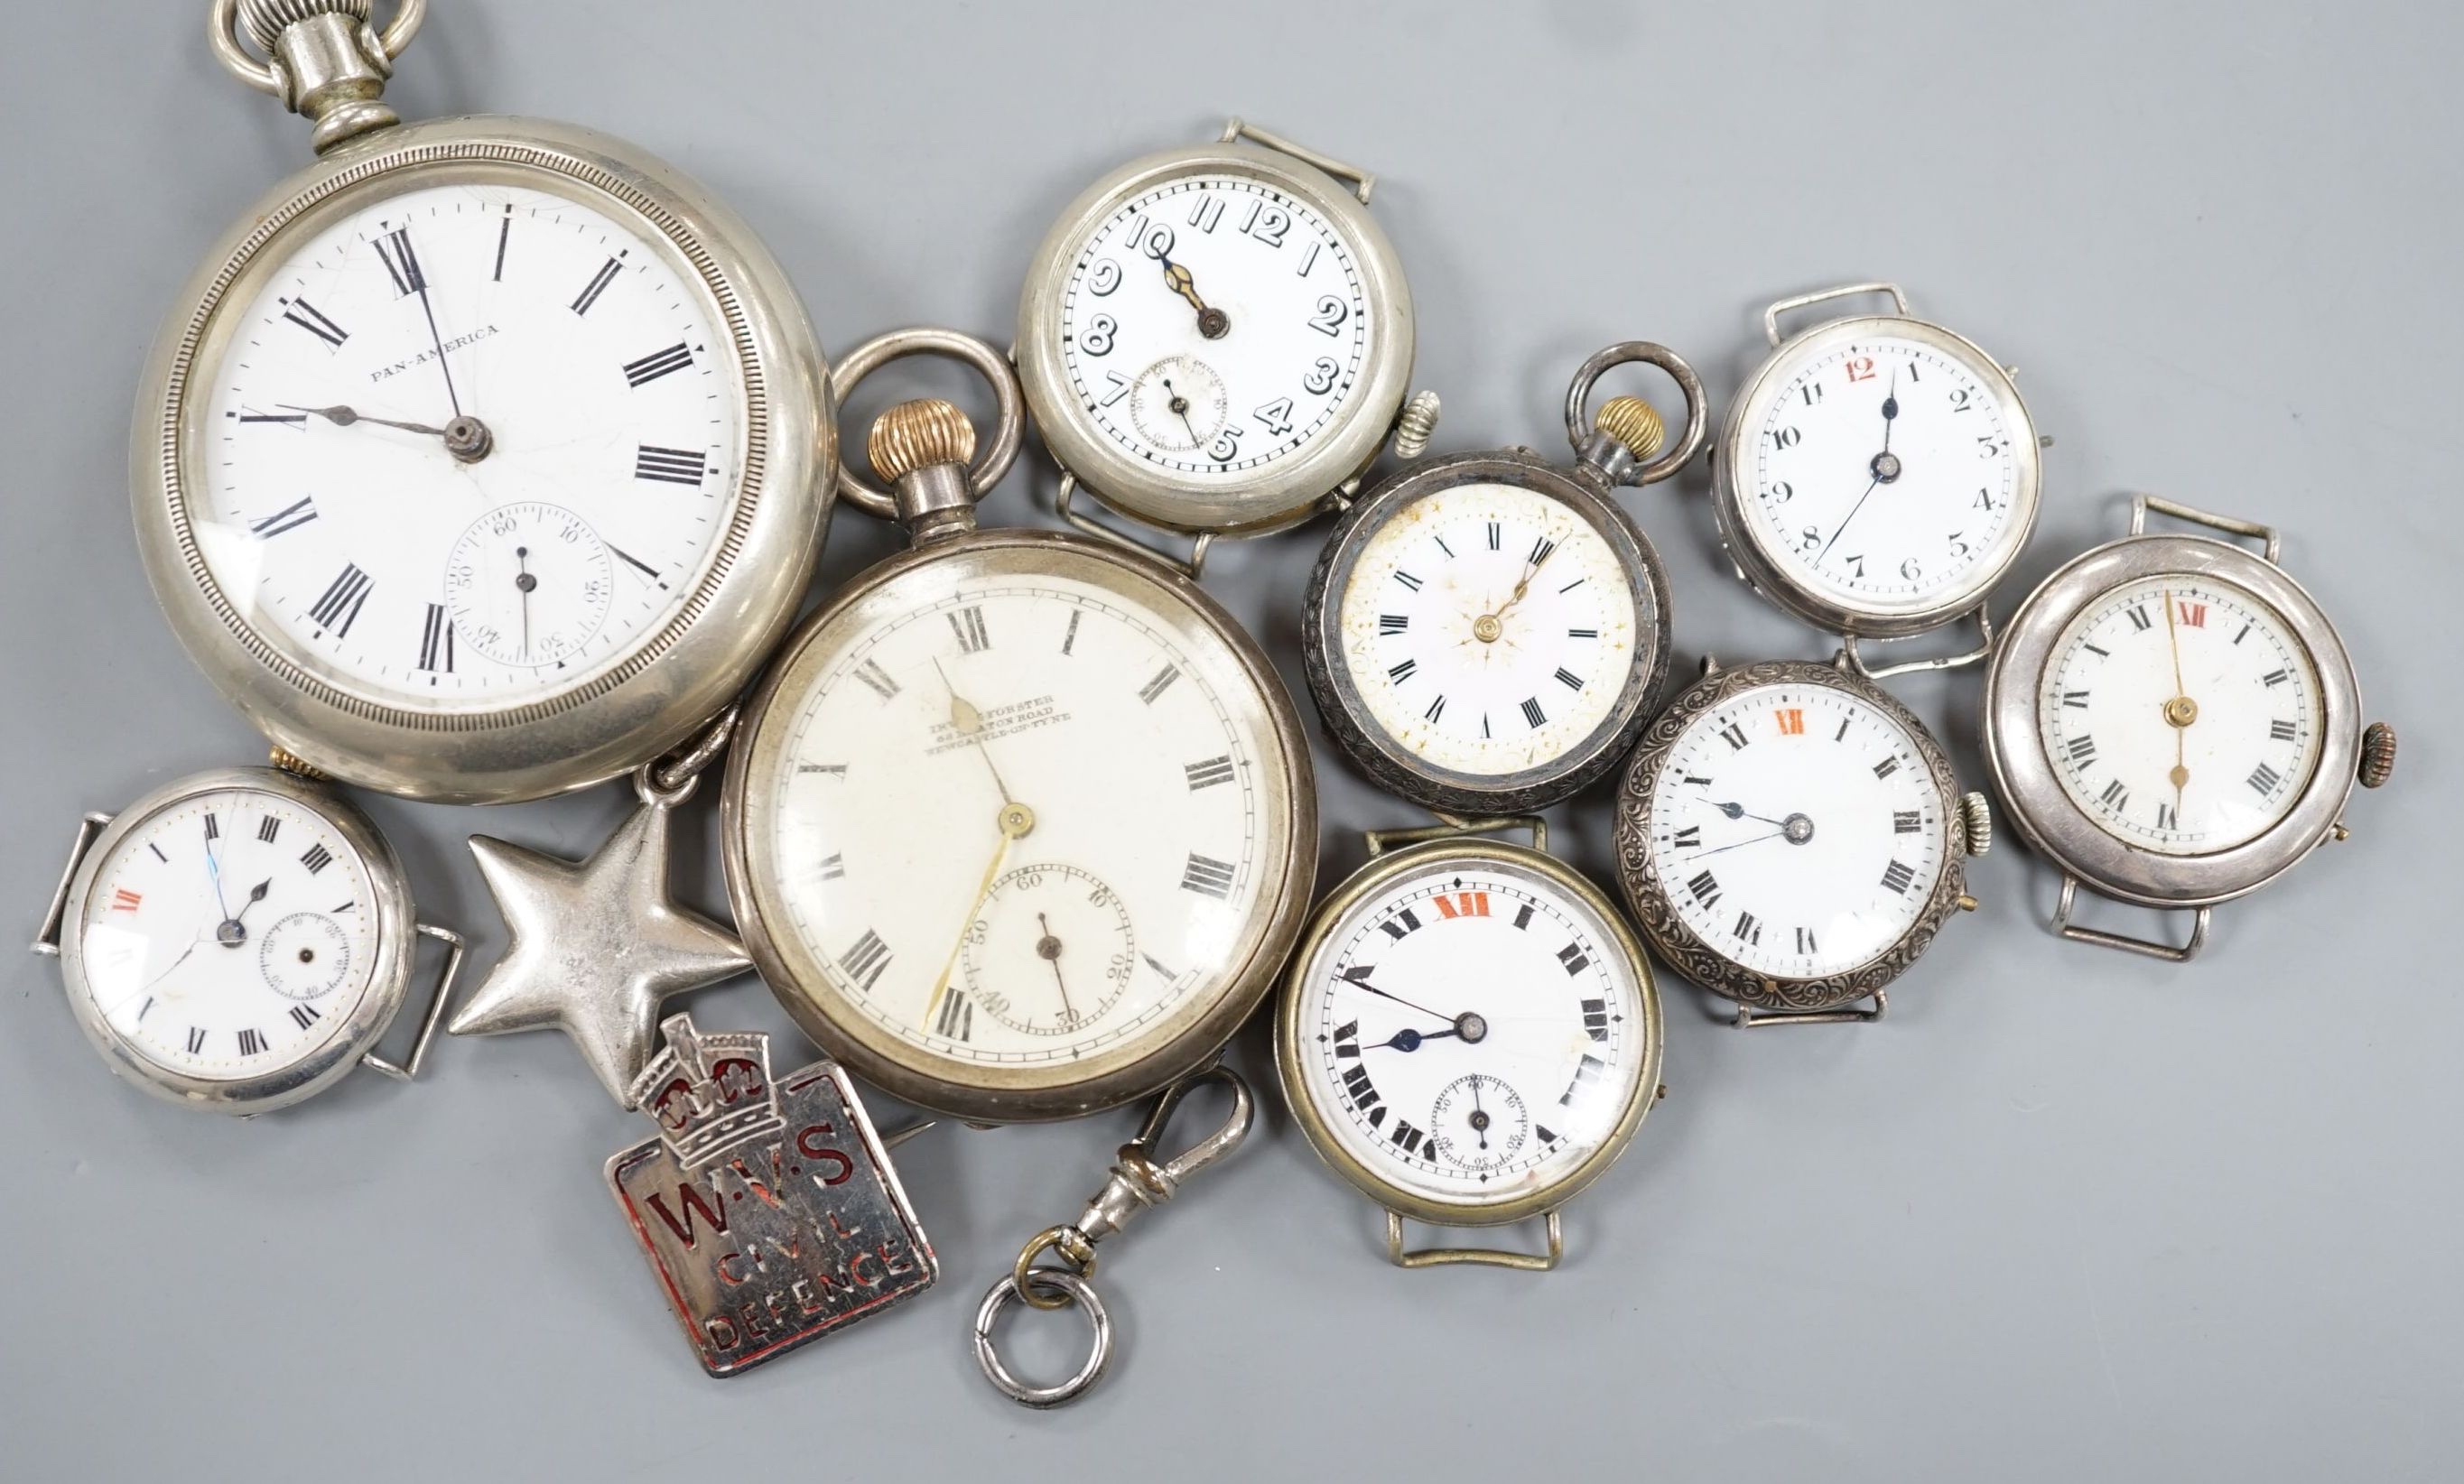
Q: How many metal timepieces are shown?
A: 9